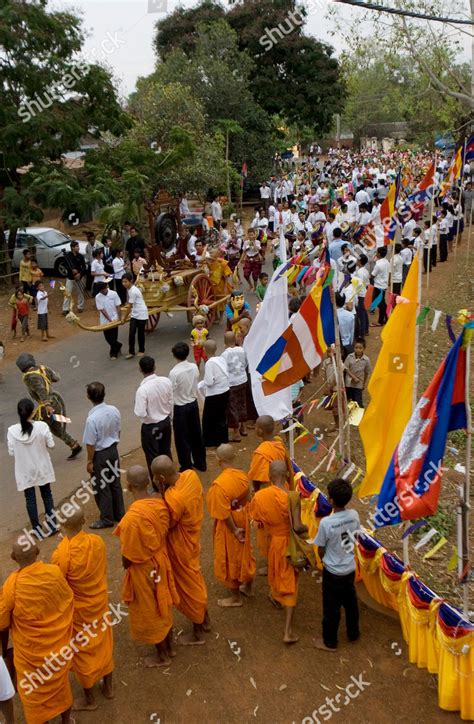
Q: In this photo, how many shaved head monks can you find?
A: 7